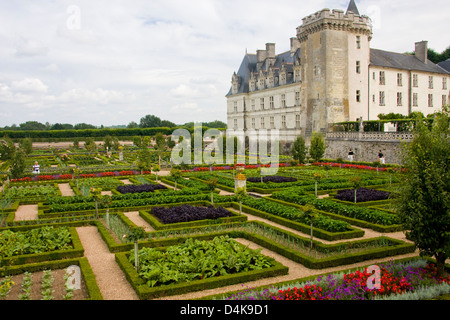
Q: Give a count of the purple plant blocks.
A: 4